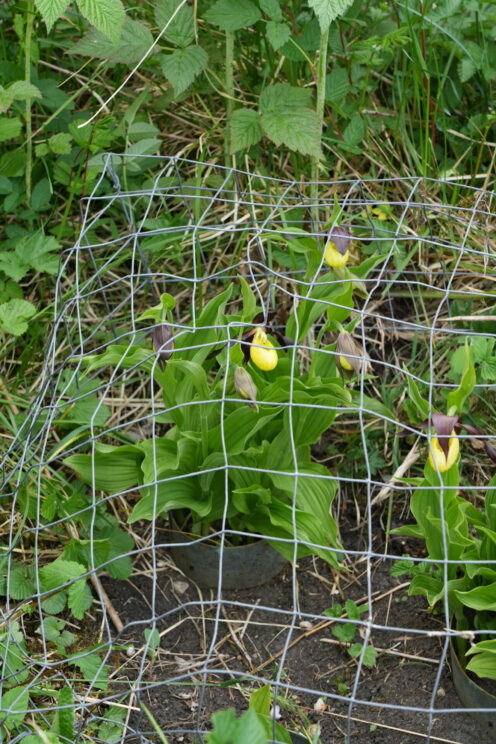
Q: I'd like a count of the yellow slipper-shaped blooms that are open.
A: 3